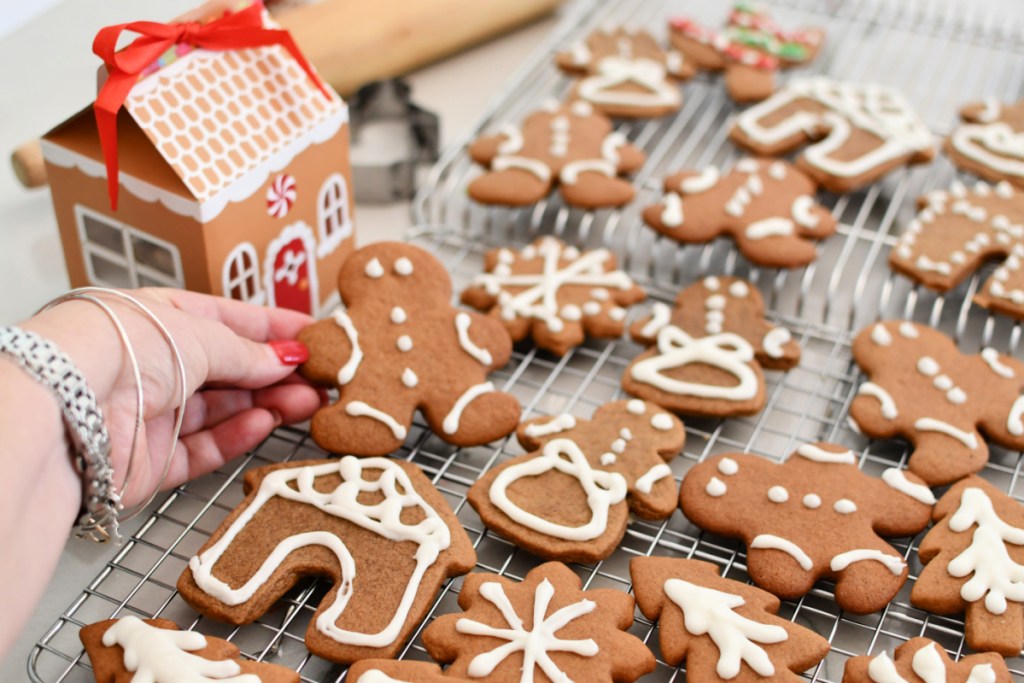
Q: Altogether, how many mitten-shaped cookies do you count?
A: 0